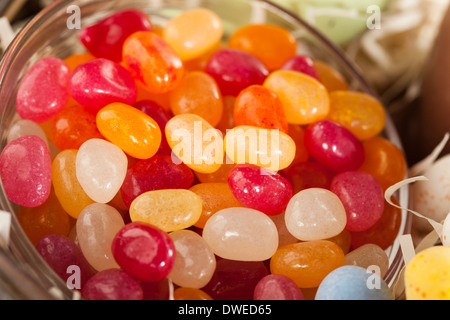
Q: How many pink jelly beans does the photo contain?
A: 13